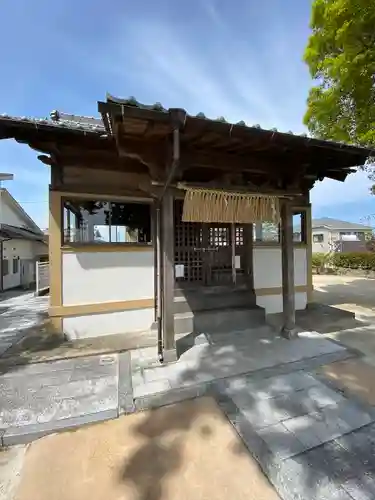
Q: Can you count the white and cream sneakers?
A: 0